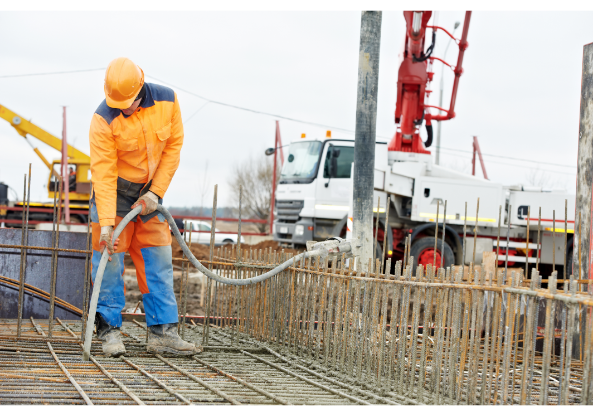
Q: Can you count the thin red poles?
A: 3